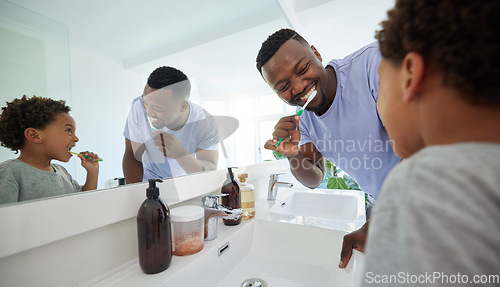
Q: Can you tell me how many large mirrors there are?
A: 1